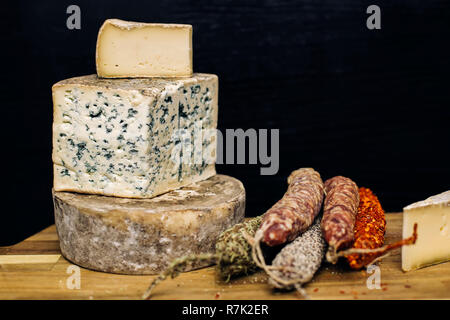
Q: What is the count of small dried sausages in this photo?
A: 5